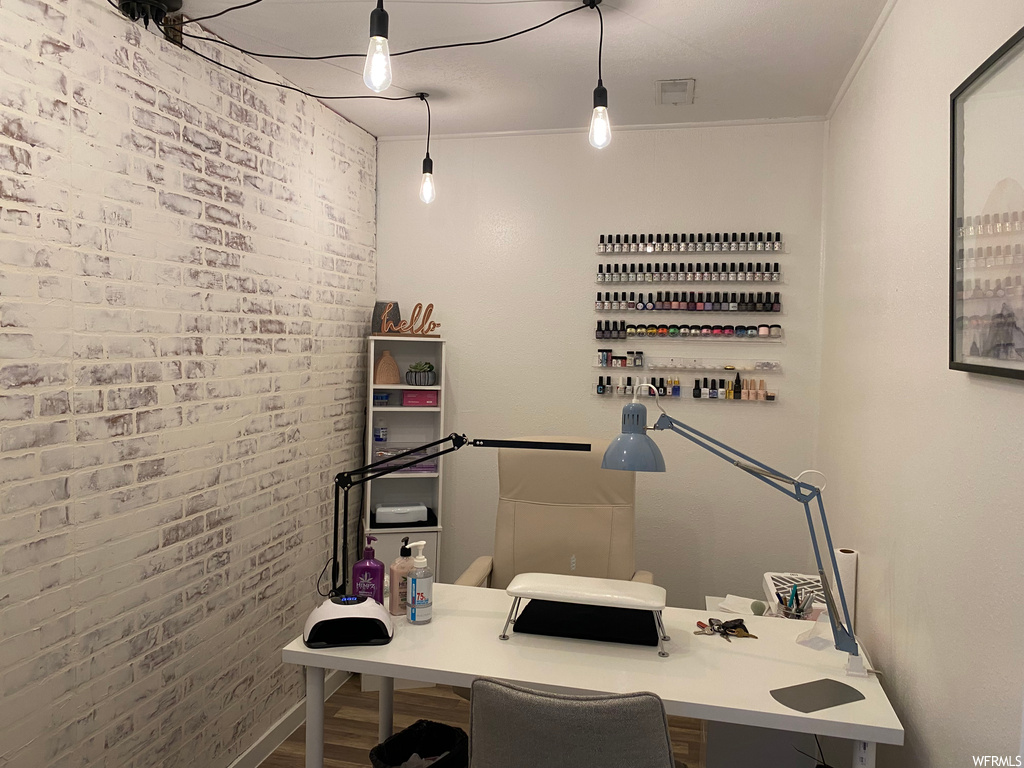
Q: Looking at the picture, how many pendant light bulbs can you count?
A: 3